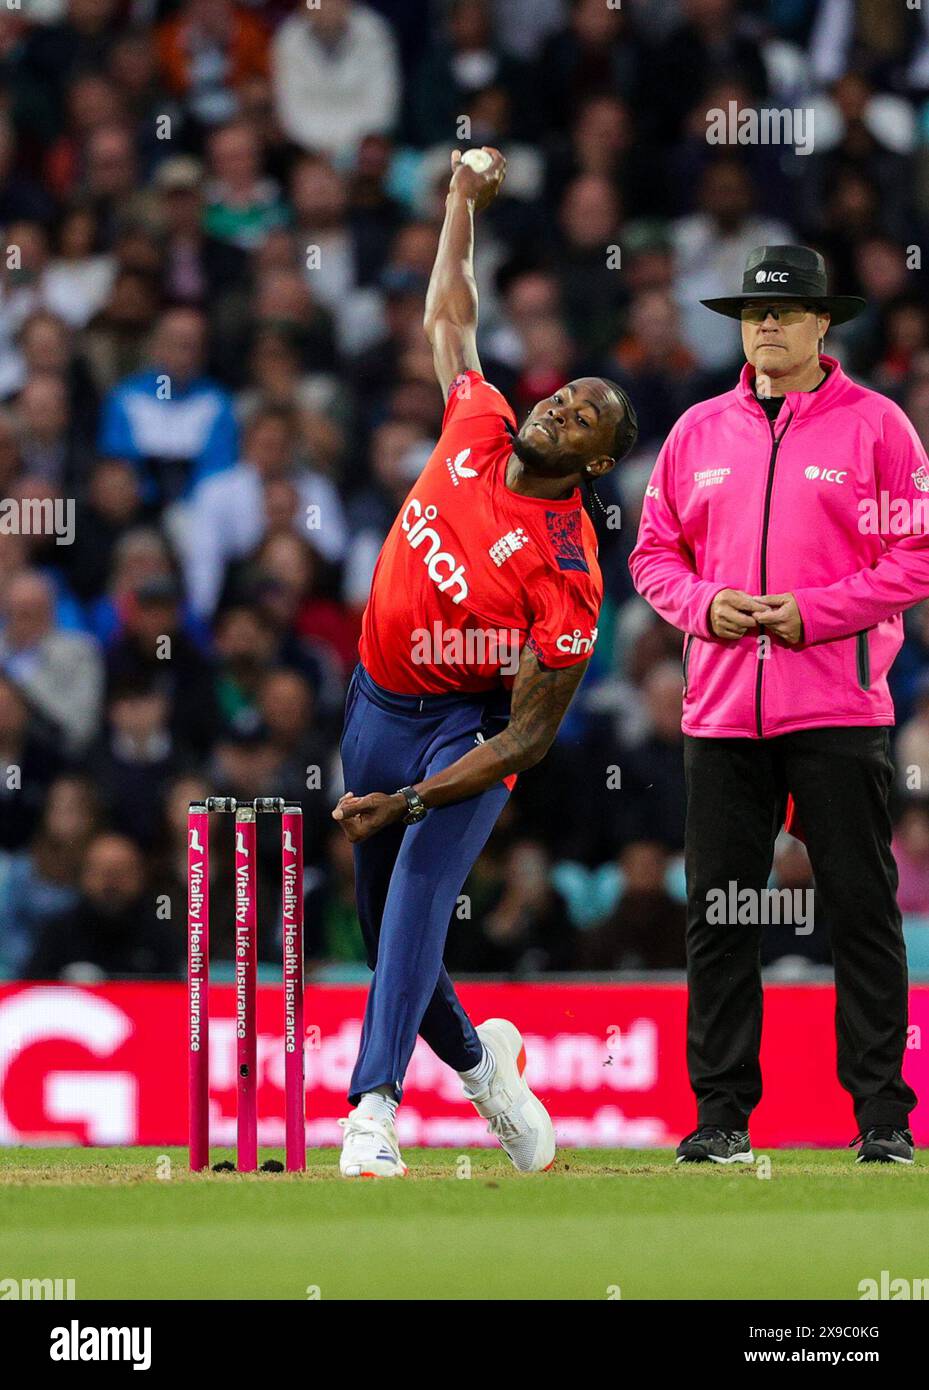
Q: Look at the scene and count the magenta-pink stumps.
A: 3